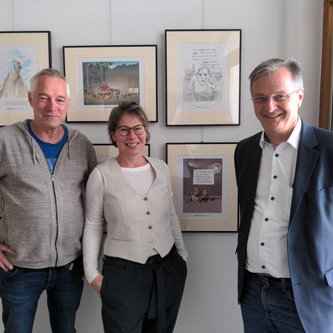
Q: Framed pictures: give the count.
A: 5